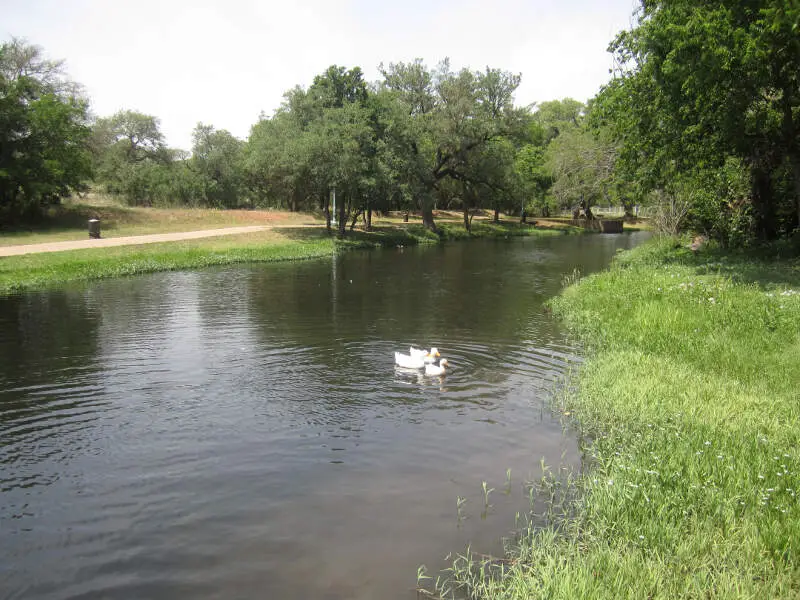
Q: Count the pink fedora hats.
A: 0